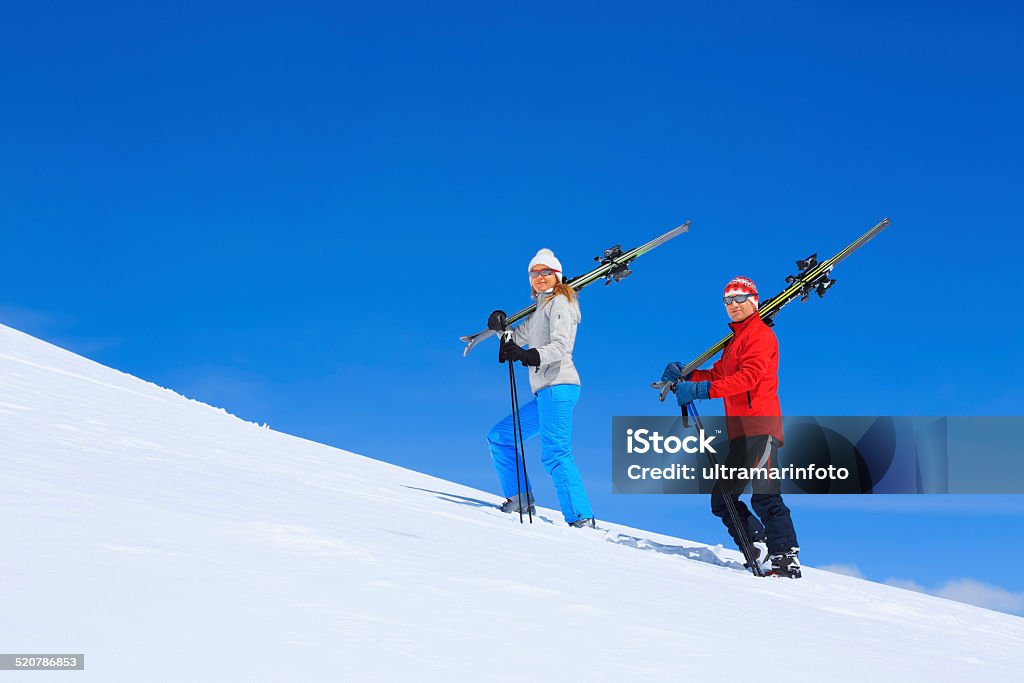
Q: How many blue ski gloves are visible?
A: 2